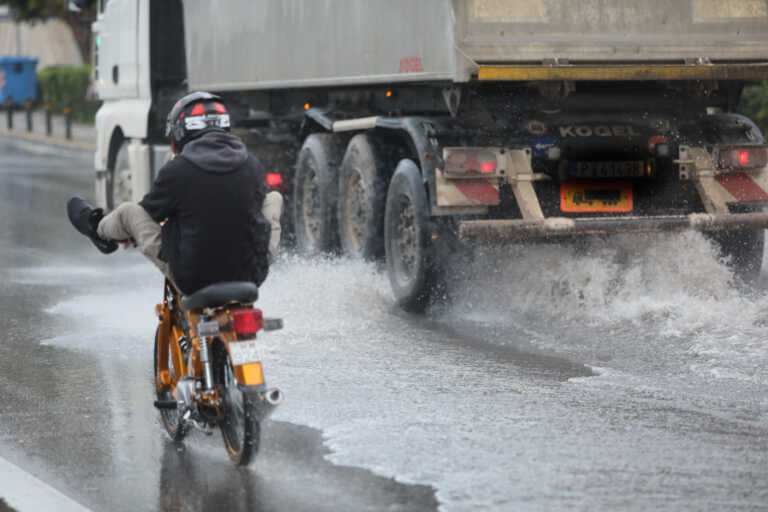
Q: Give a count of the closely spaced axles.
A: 3